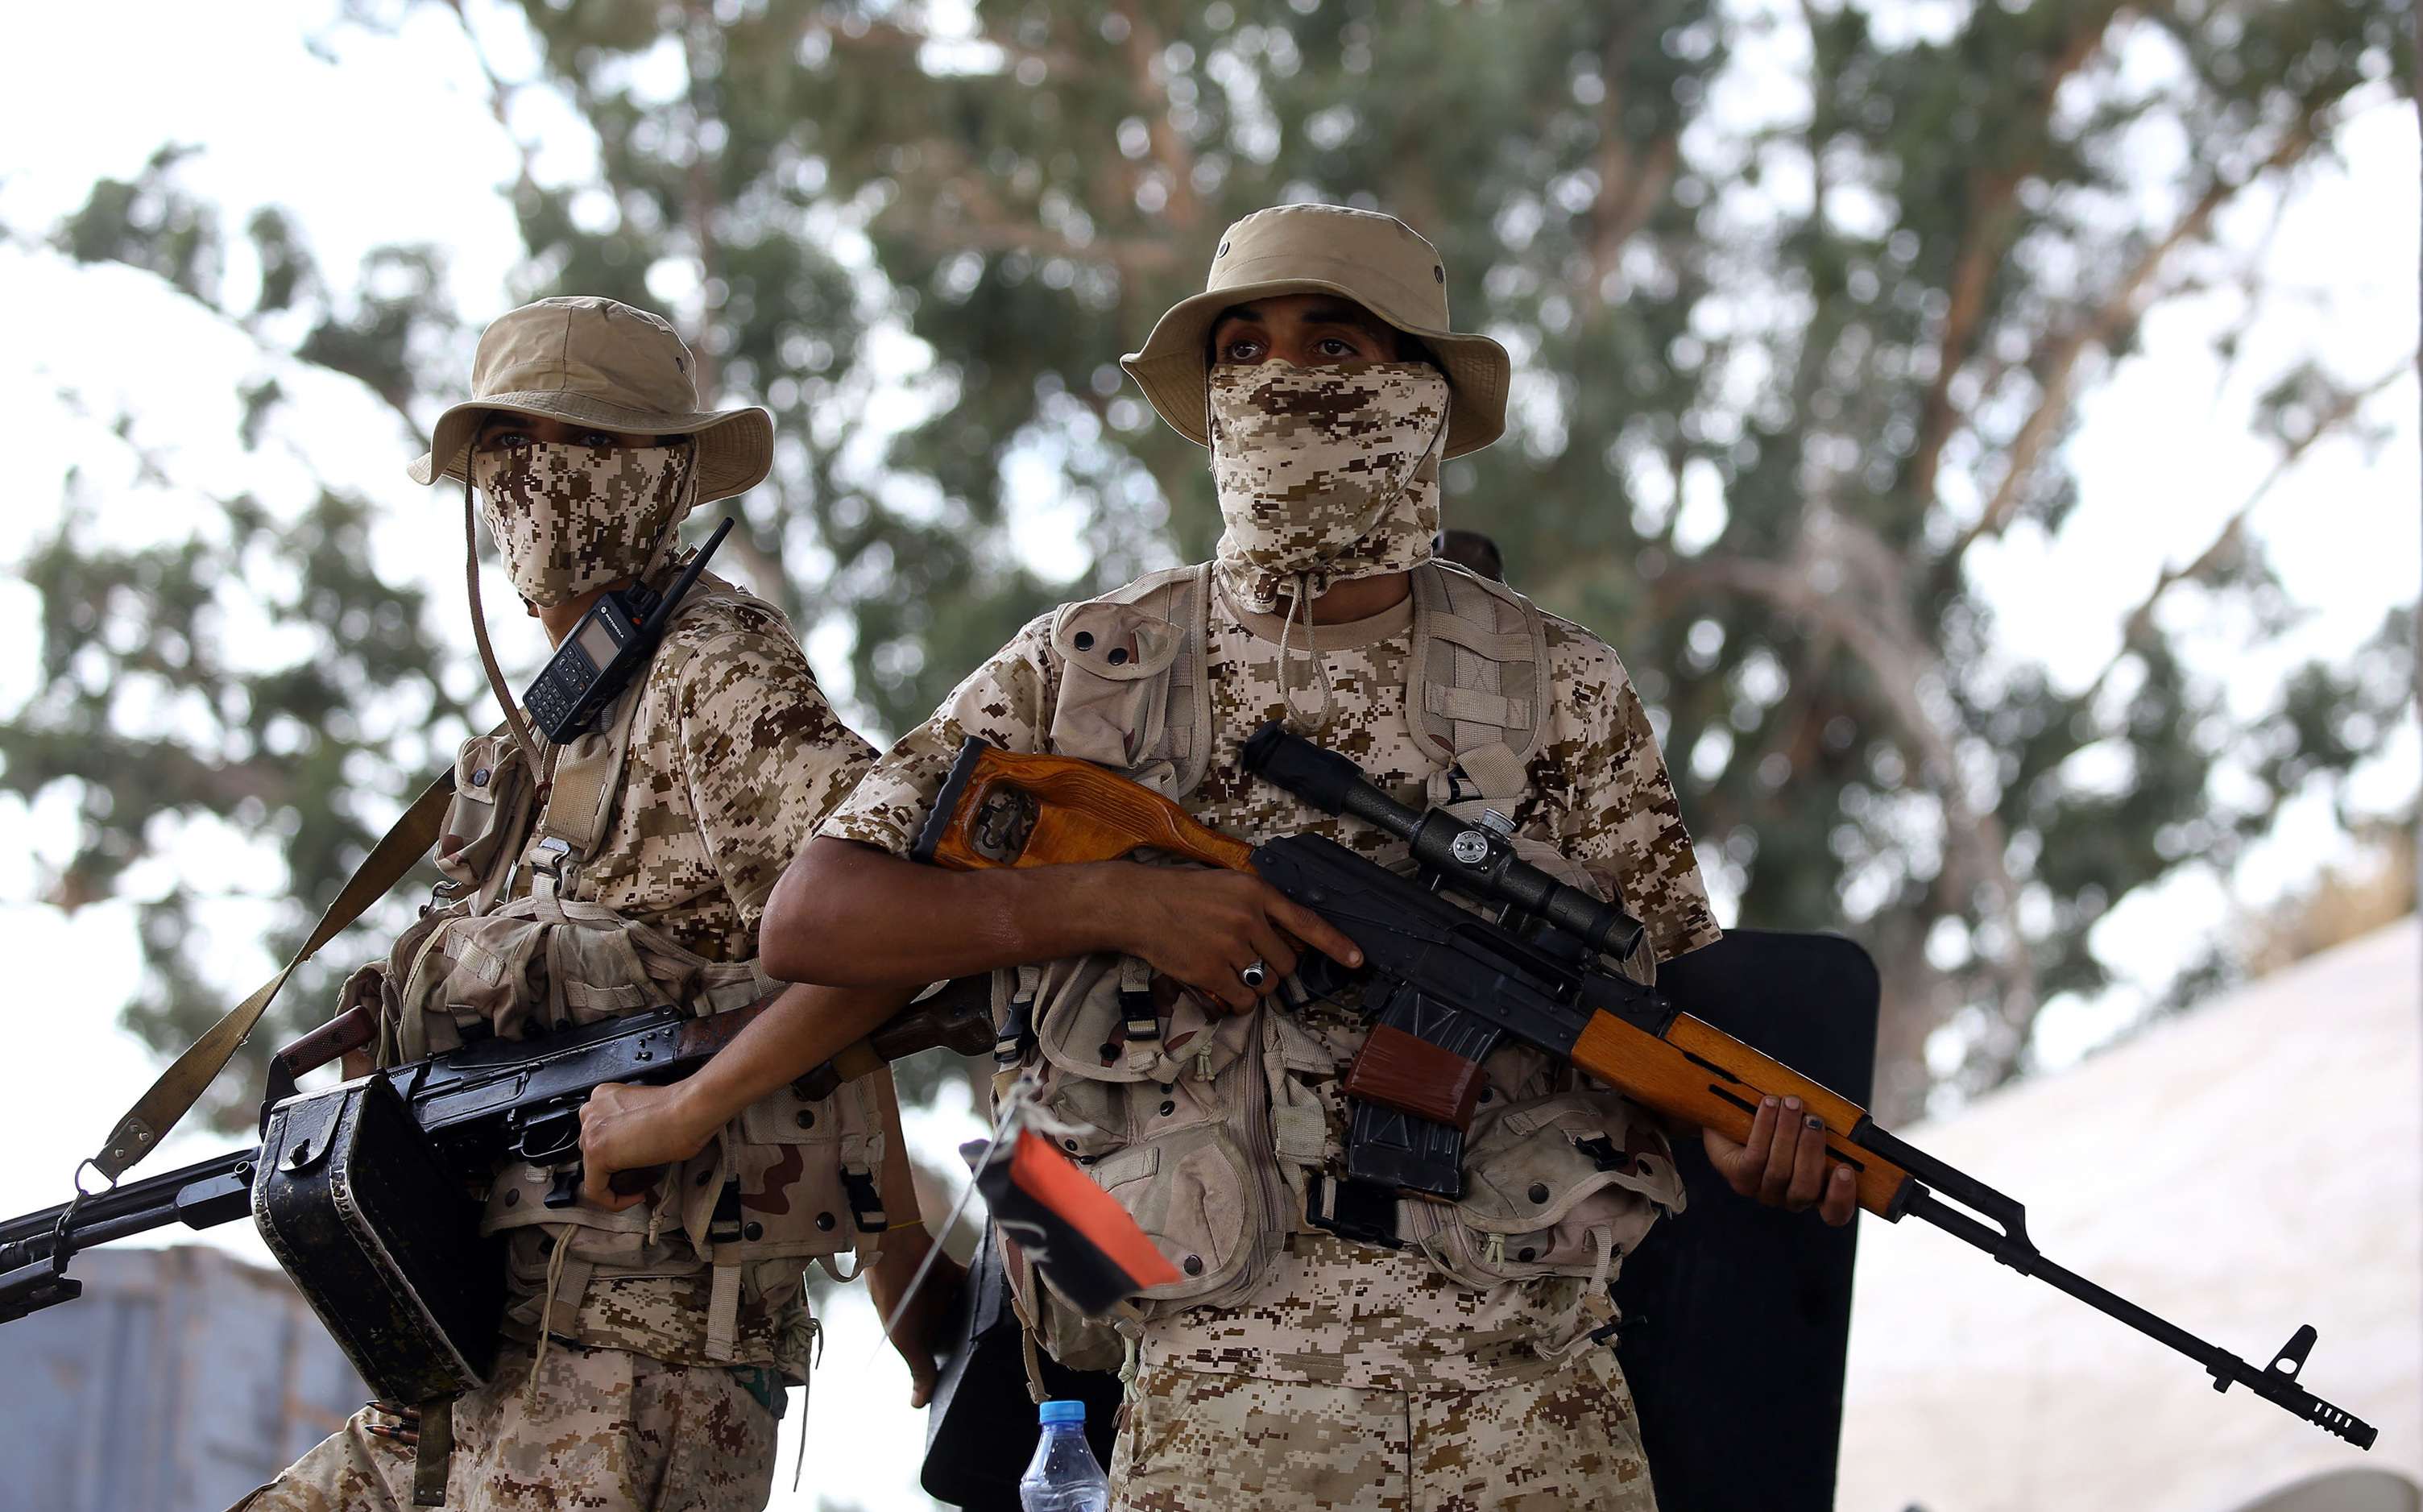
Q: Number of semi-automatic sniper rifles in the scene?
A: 1